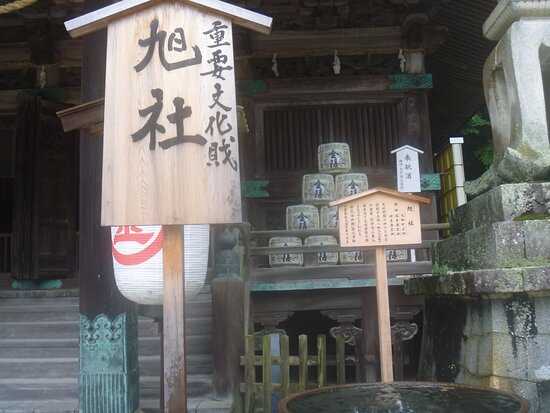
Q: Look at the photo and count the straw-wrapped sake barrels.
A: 9